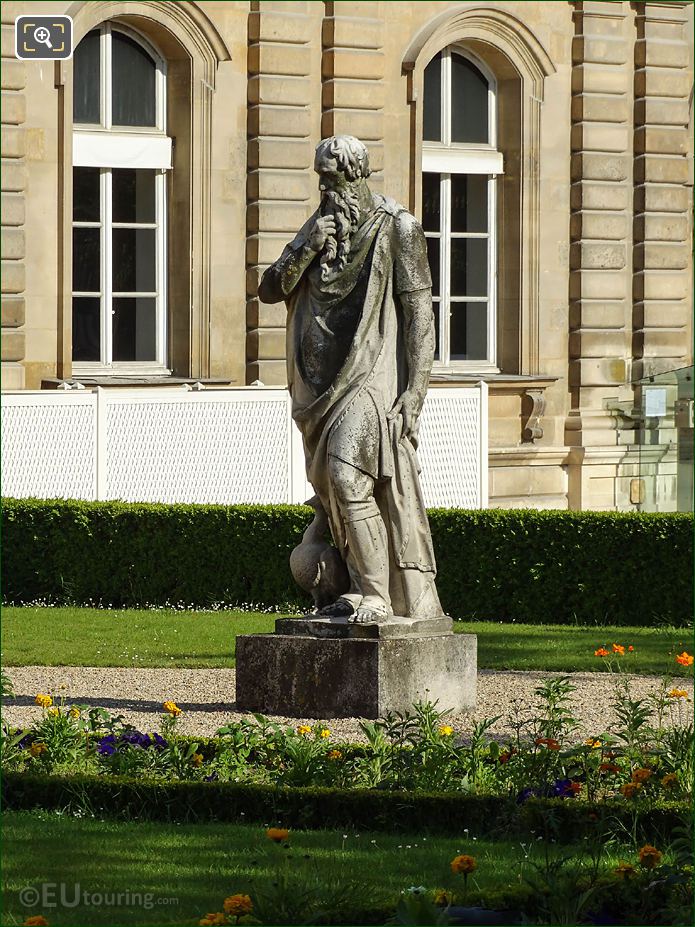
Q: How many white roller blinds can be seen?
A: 2